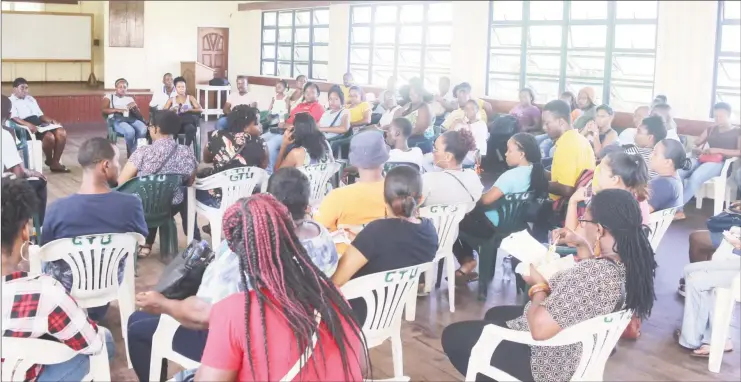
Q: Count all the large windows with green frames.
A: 4